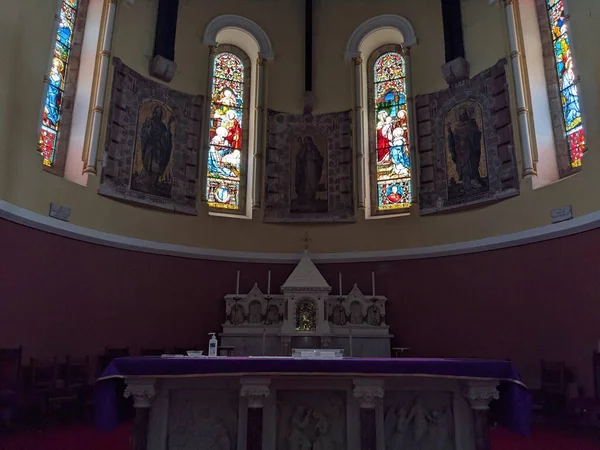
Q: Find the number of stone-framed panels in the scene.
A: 3